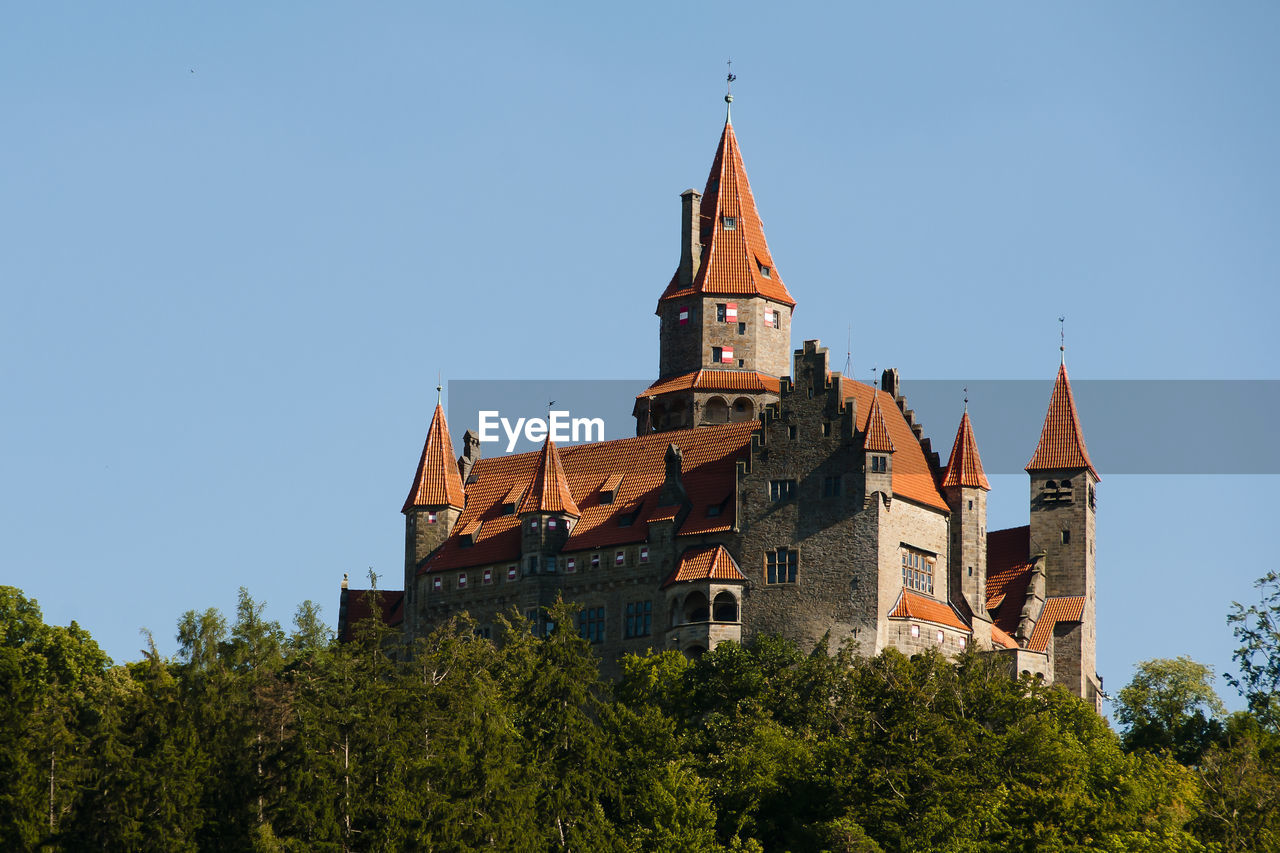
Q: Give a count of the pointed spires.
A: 6